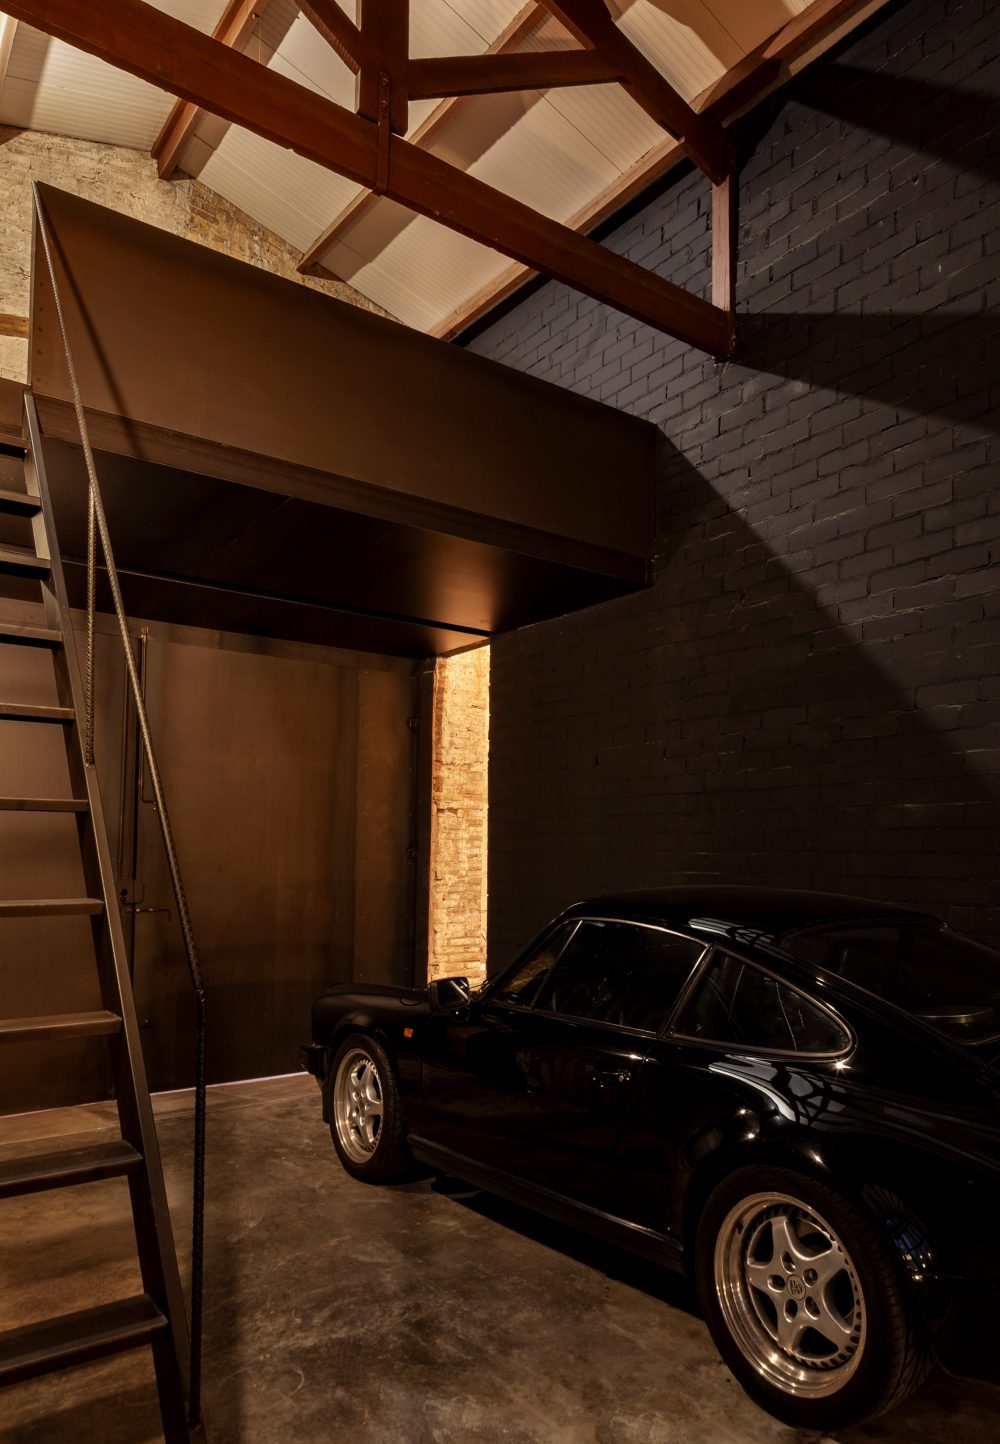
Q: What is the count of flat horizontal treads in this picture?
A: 10